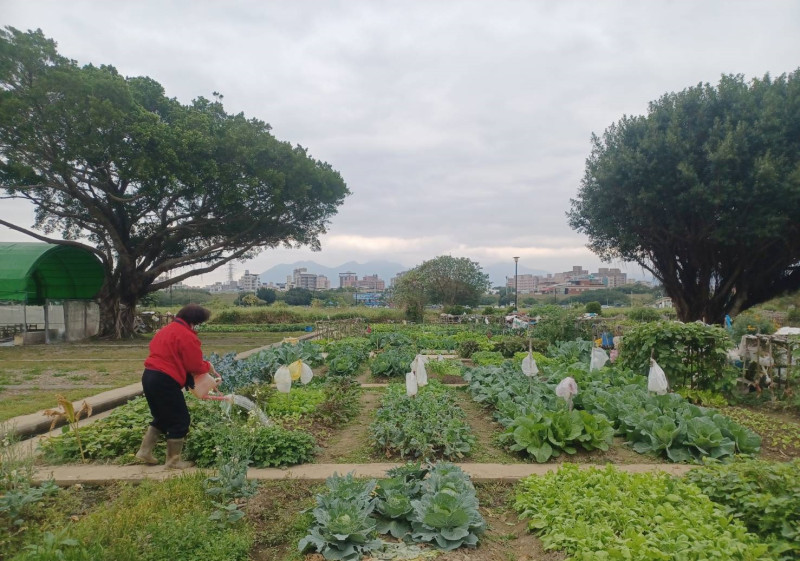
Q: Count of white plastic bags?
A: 8